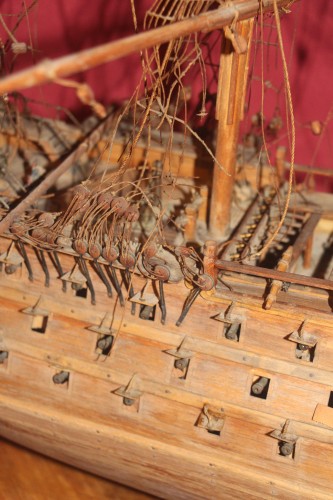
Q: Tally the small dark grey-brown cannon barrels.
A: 12